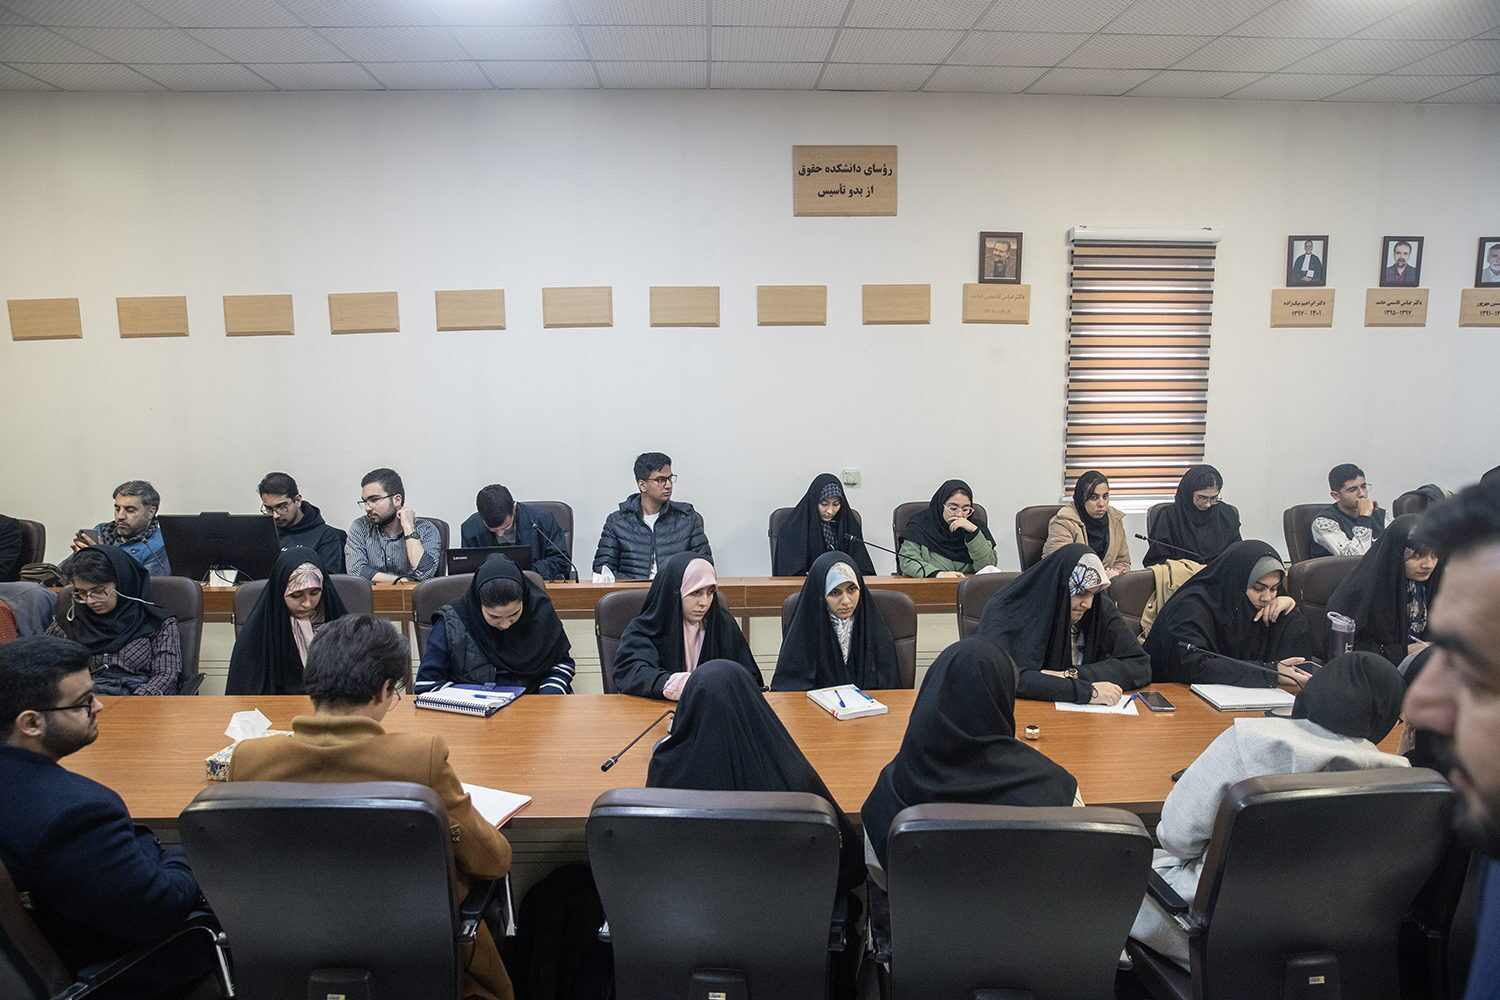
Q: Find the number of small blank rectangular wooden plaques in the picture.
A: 9